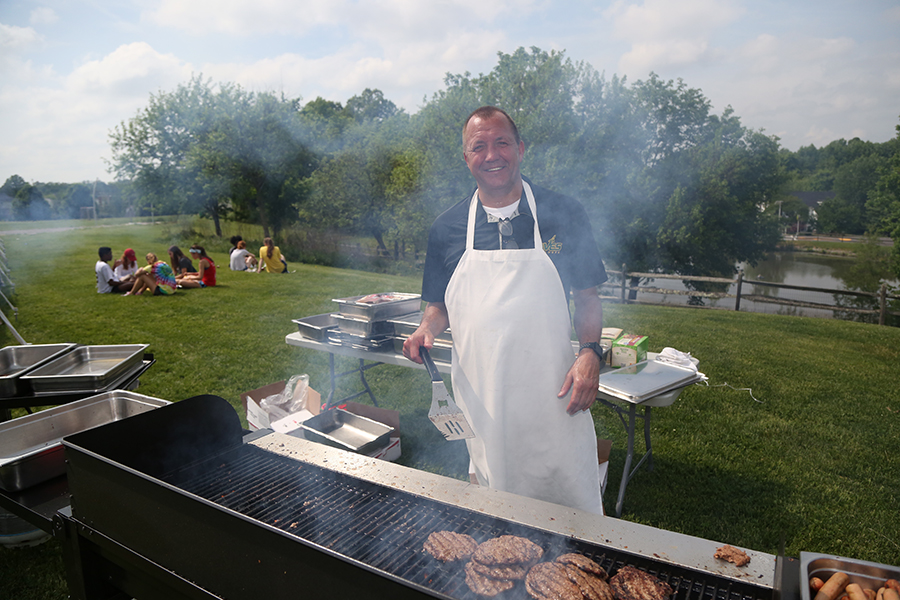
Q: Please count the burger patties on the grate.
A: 8